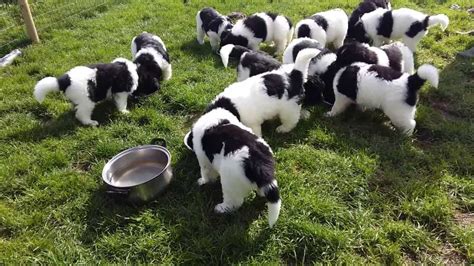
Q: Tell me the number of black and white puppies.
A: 13